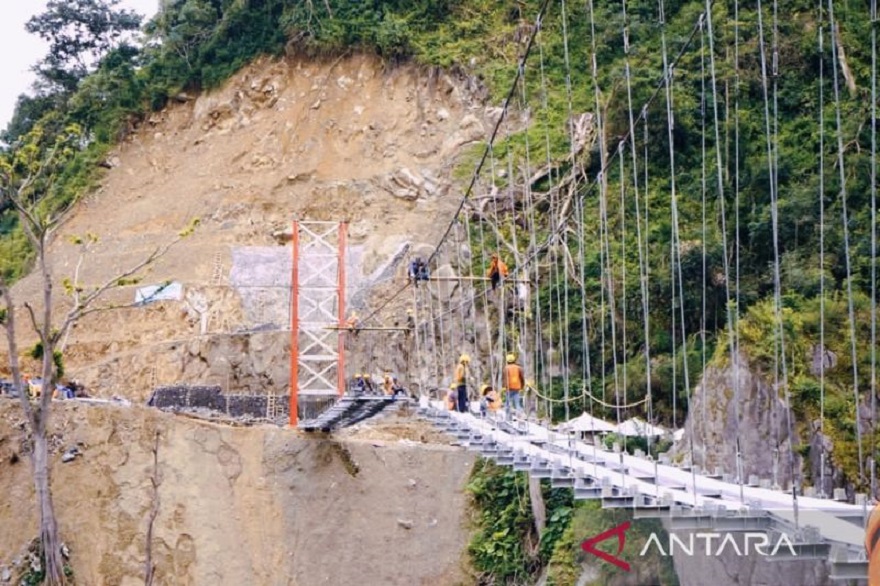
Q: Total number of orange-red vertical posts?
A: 2